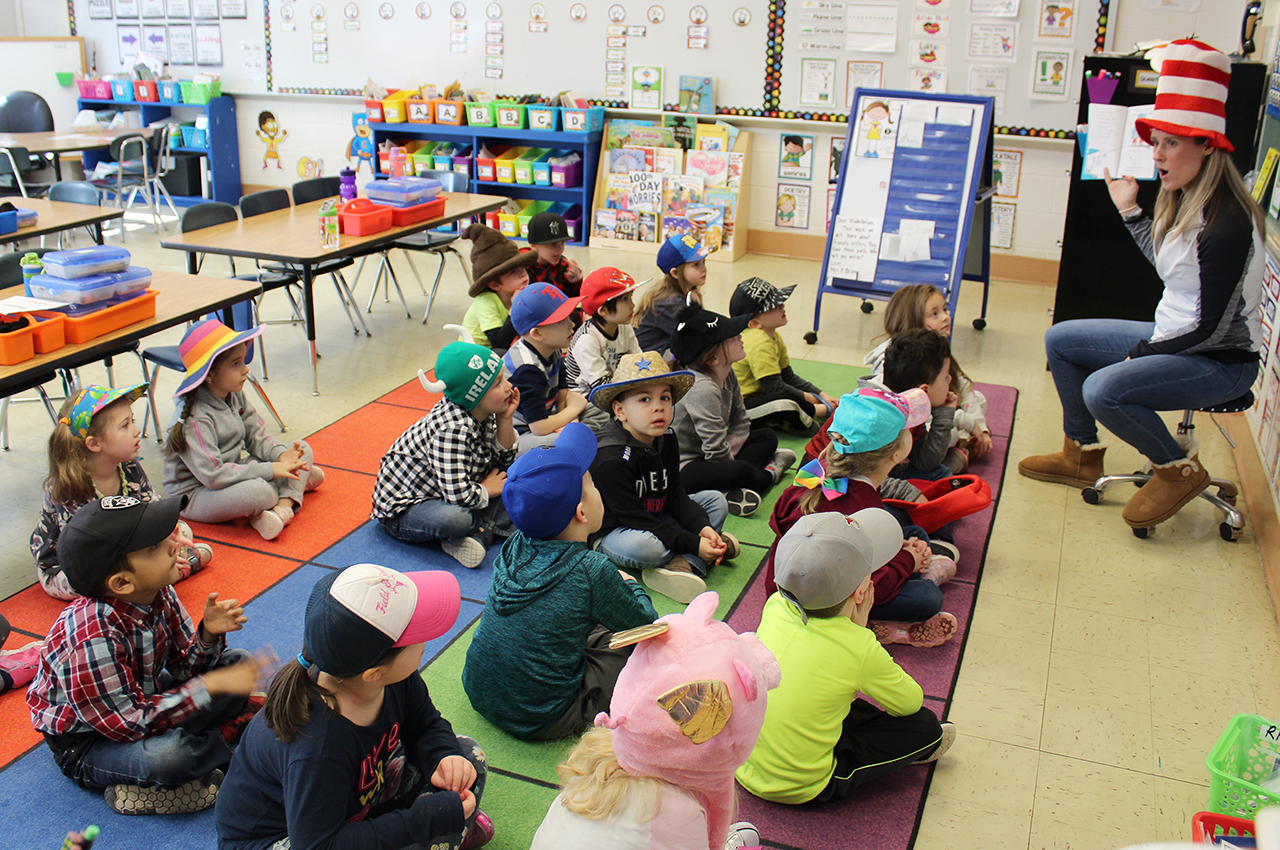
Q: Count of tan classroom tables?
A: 4